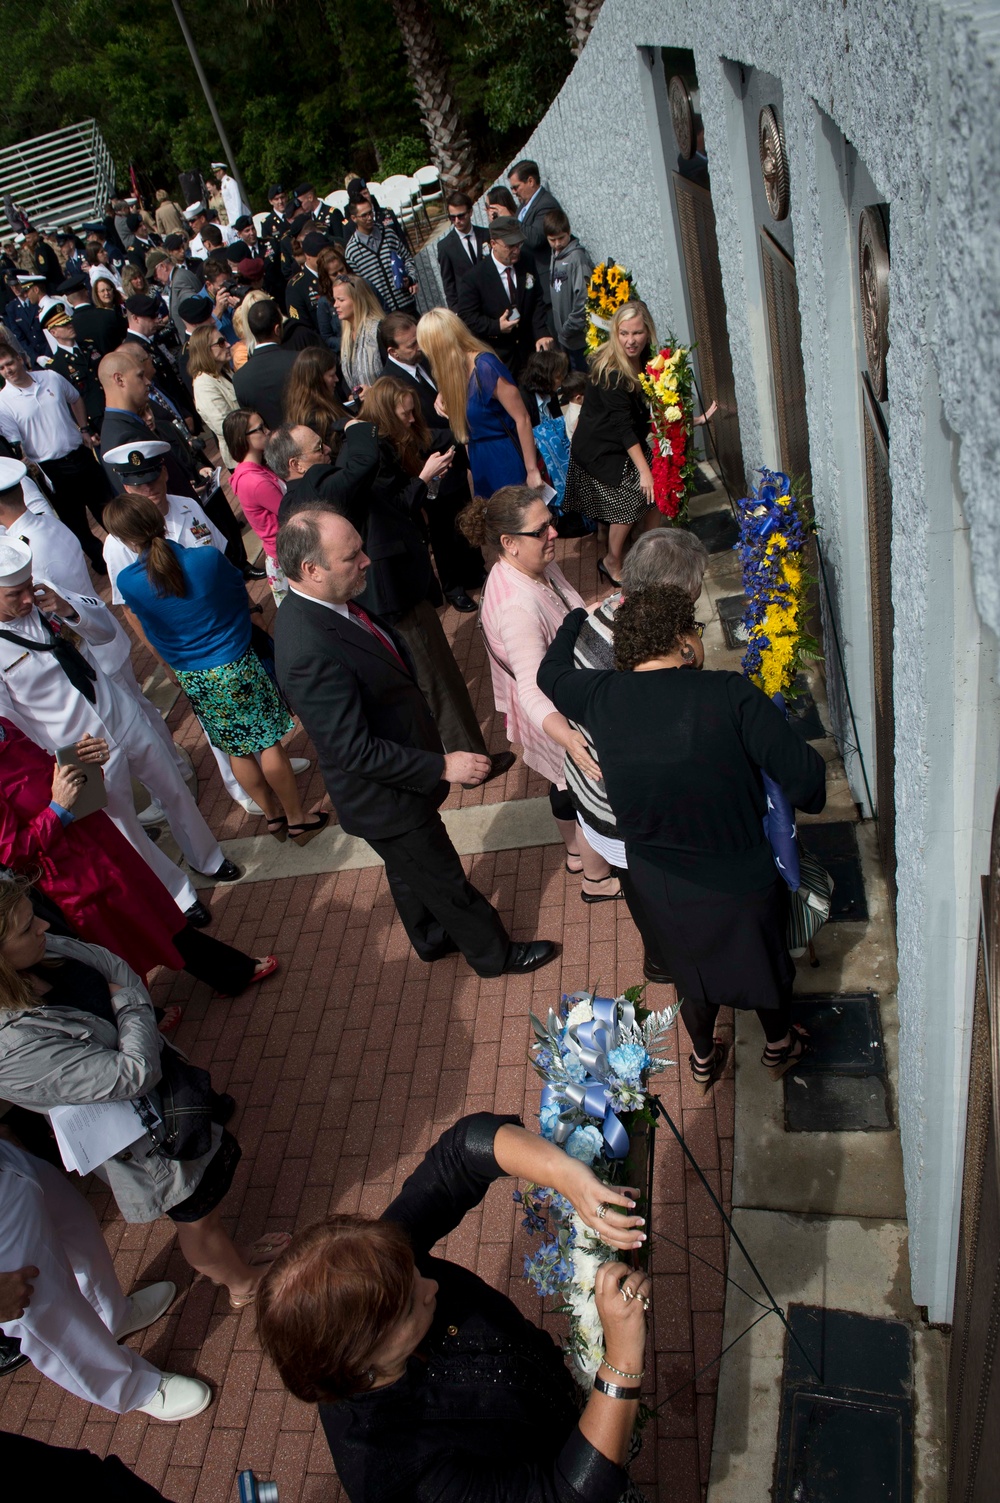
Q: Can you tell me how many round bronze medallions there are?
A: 3